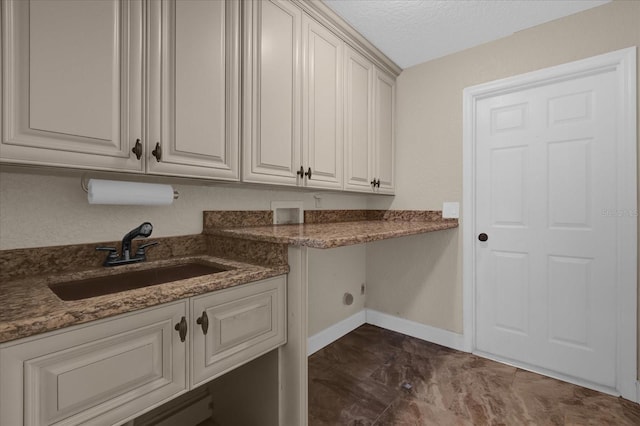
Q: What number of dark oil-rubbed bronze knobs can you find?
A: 9